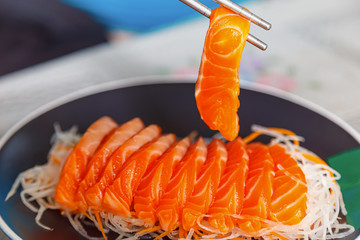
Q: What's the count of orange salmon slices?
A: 11